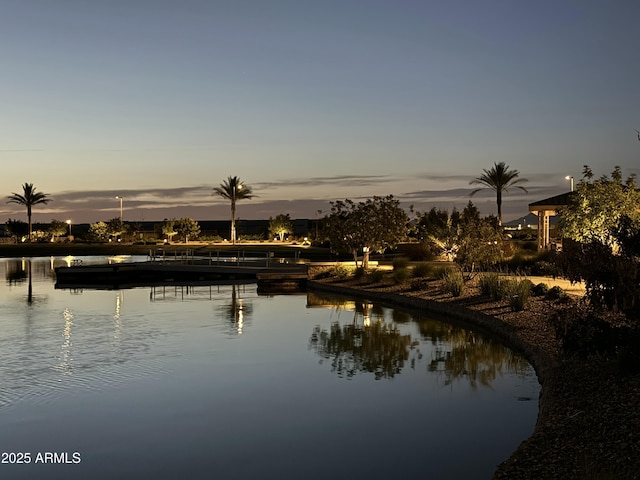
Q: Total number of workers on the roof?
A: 0